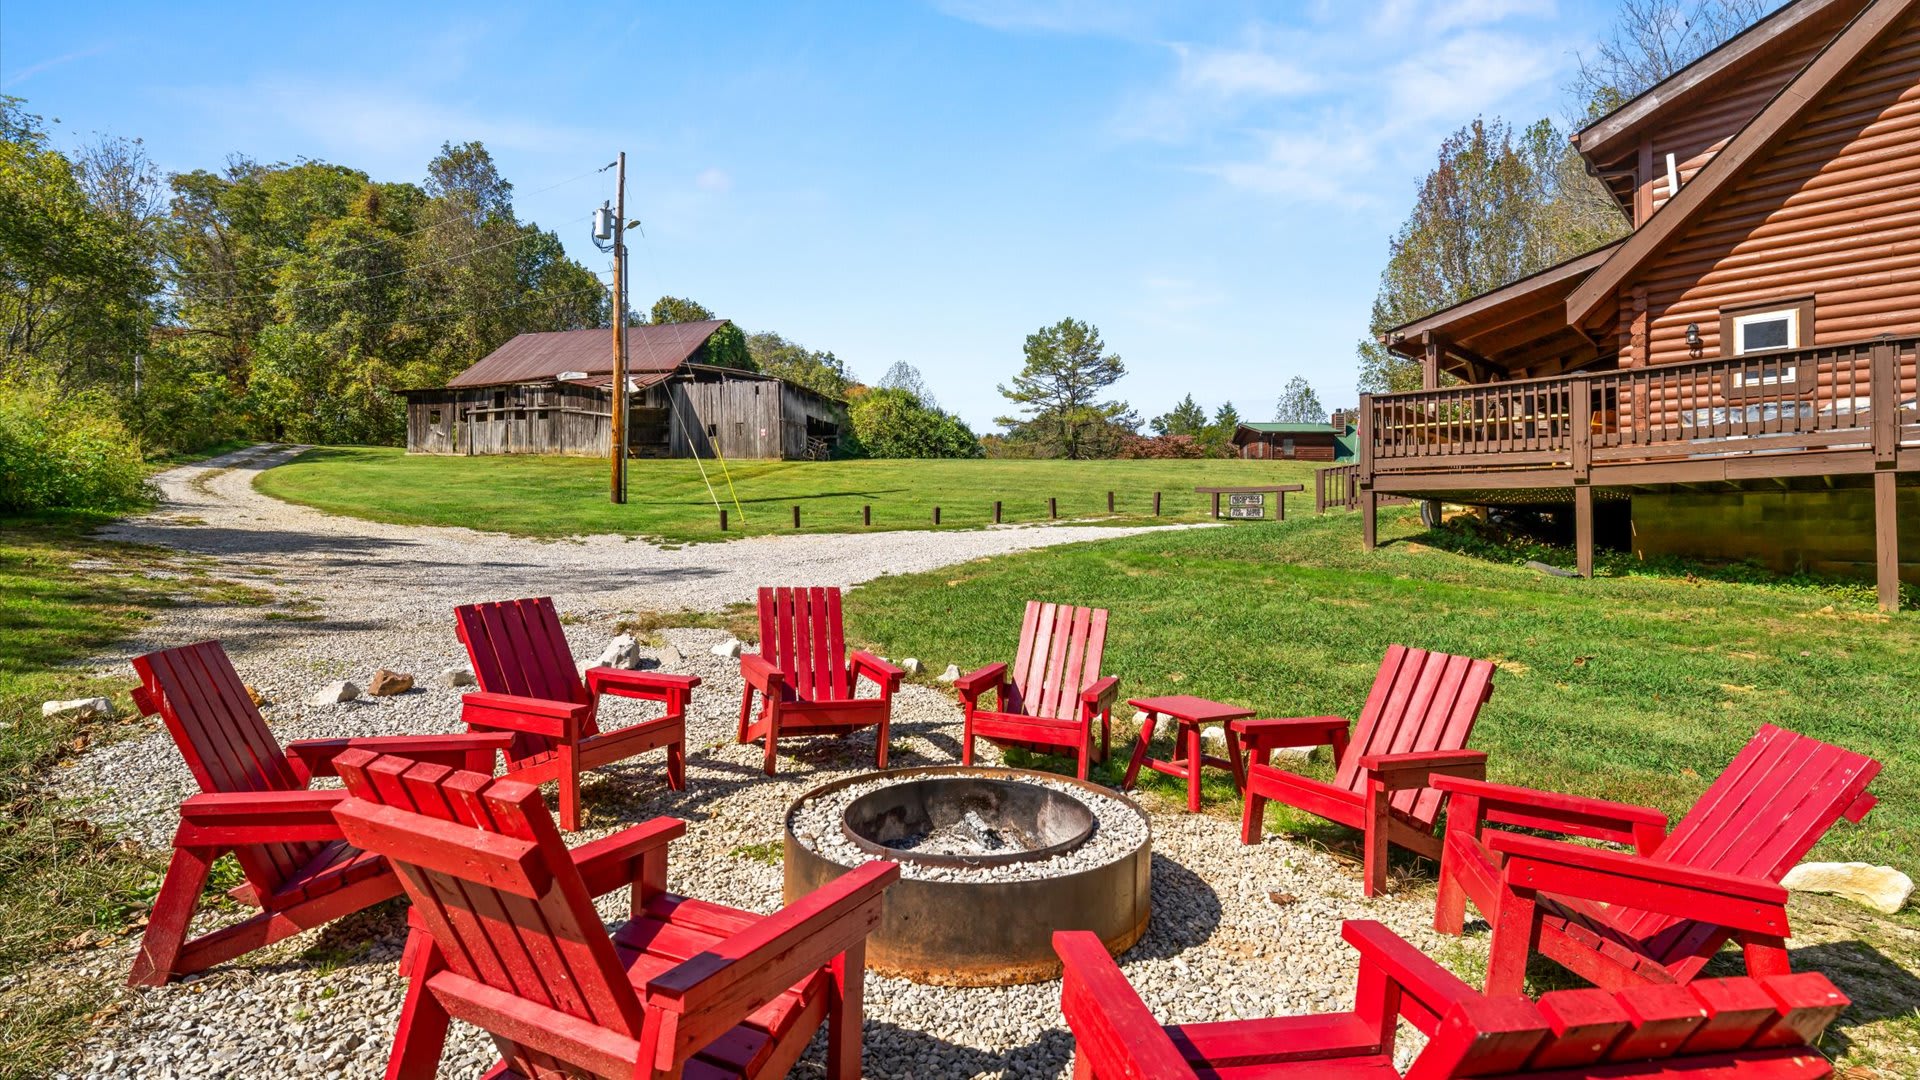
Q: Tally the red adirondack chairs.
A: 8